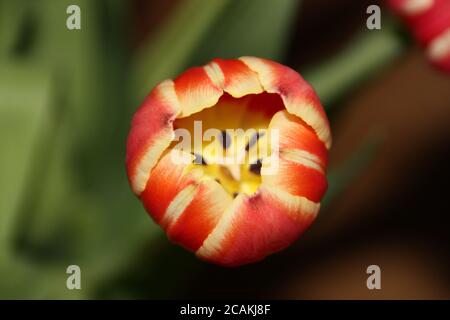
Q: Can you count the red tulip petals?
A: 6